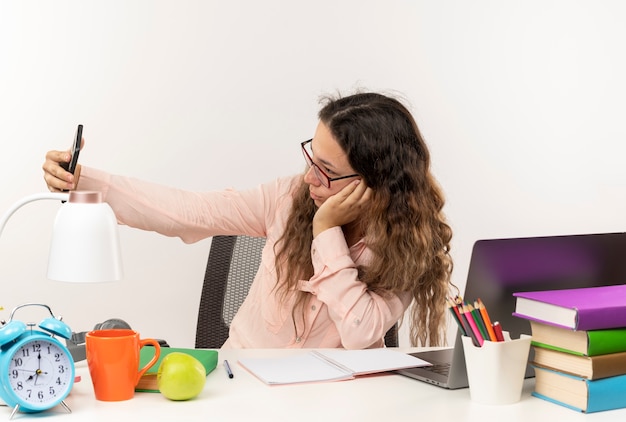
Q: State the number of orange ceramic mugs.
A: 1